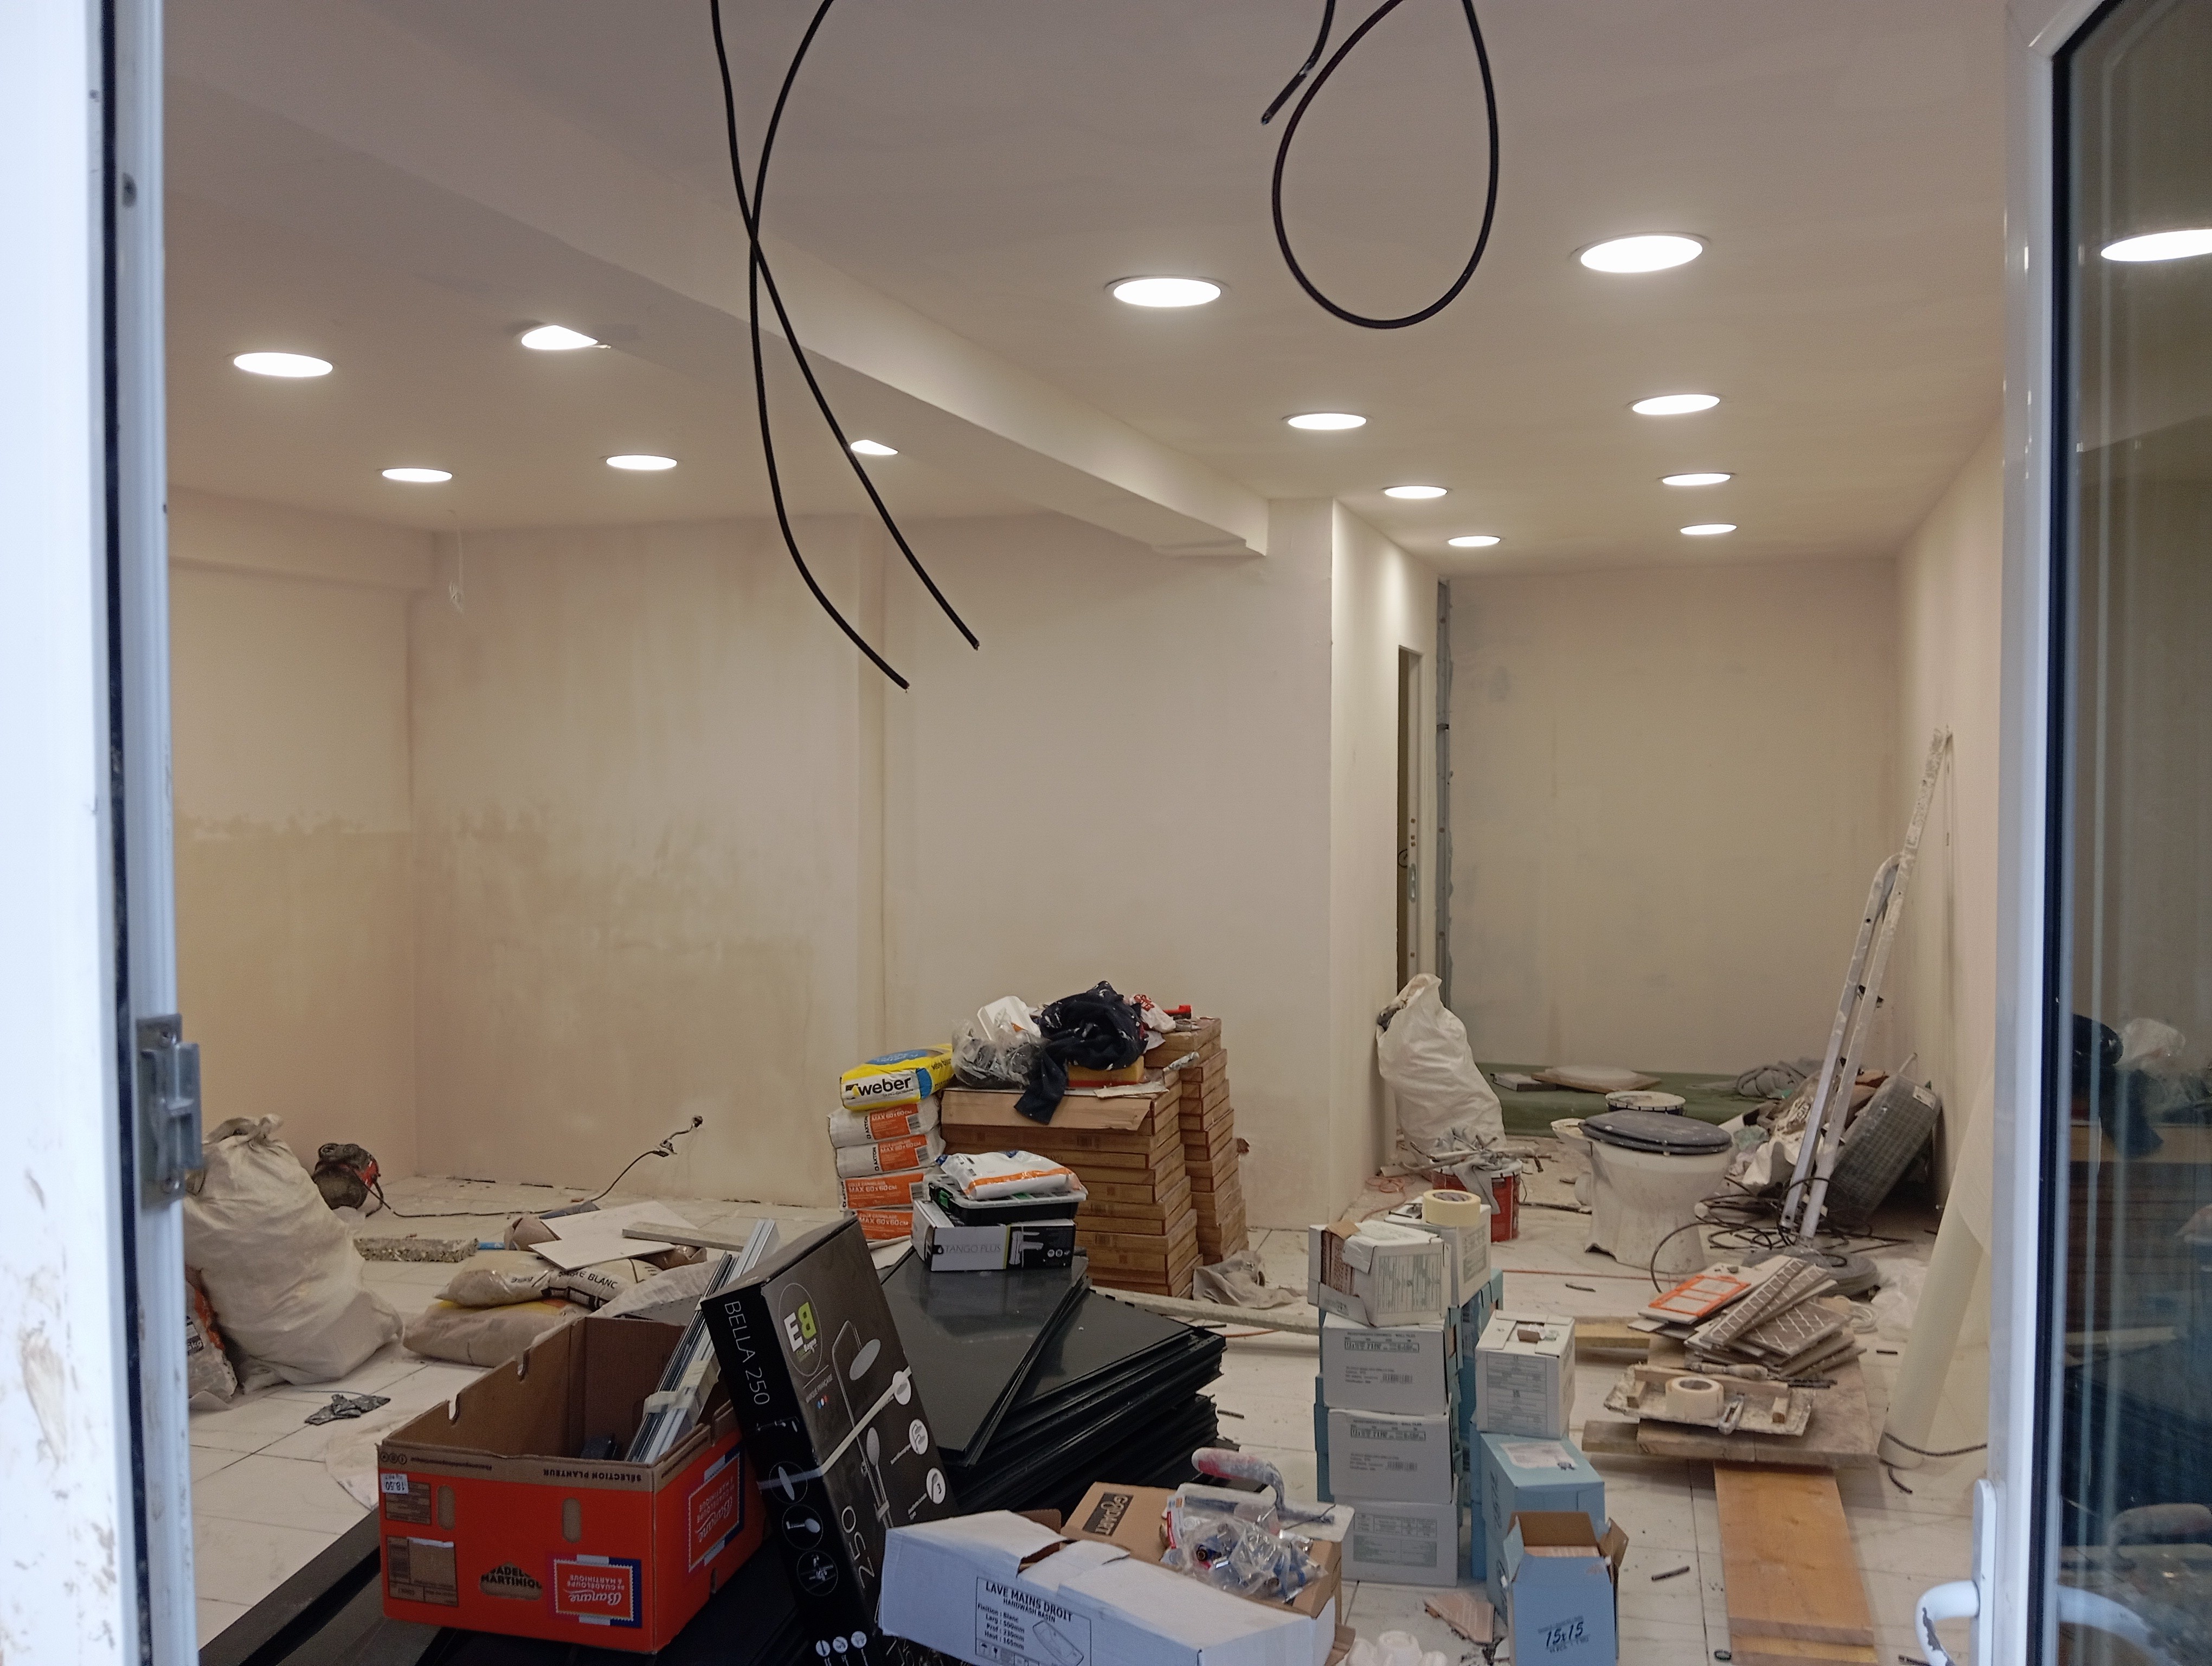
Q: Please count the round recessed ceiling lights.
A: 13